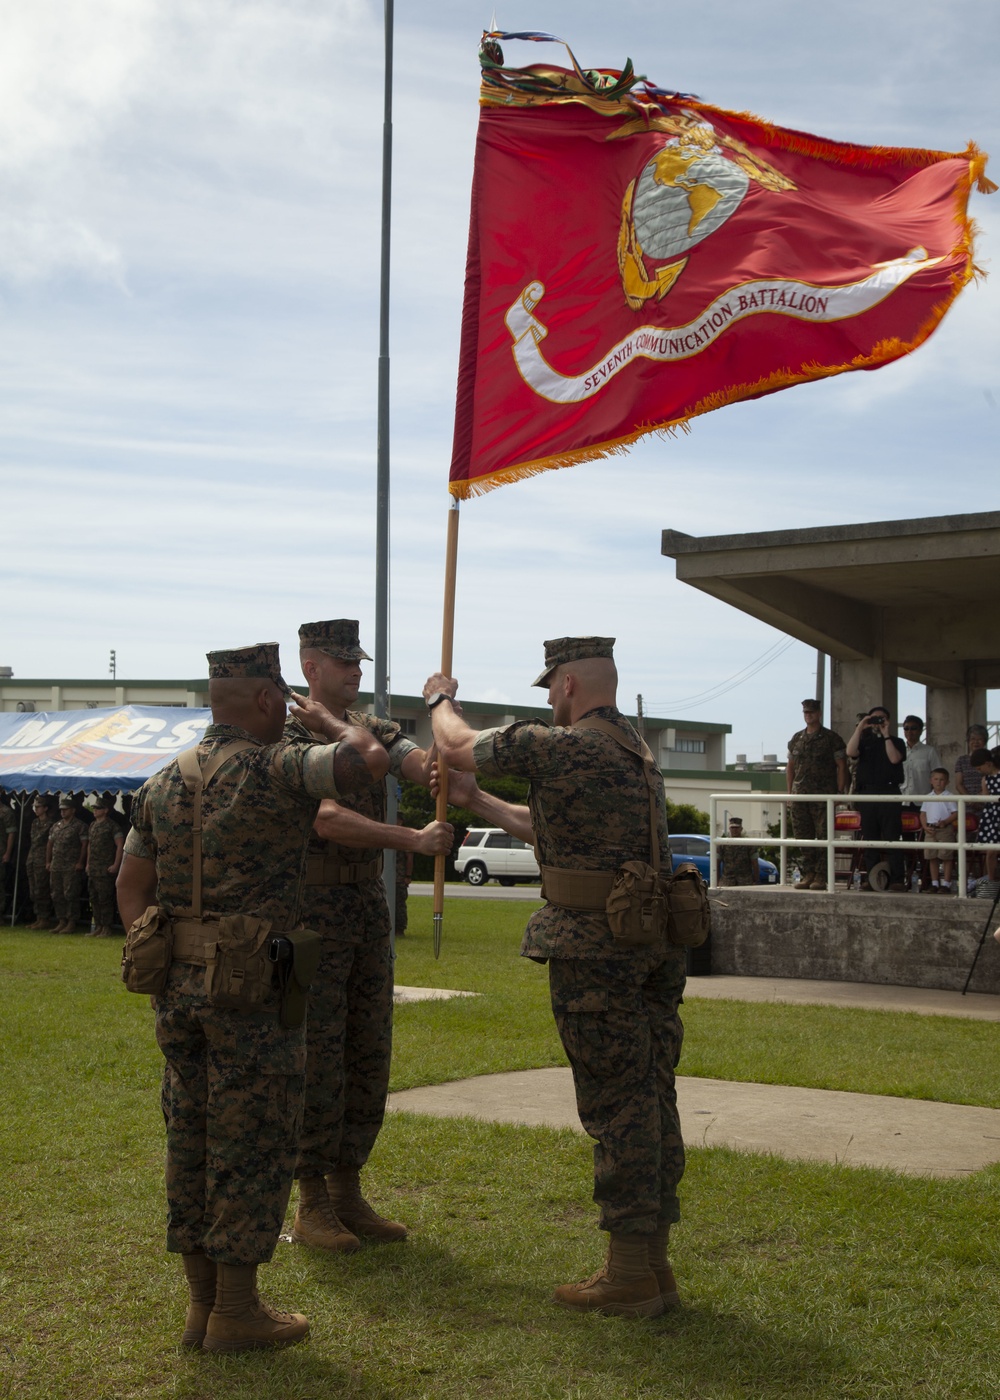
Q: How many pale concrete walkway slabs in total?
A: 3